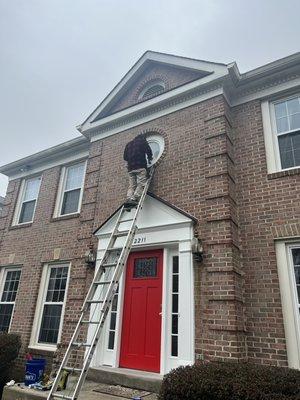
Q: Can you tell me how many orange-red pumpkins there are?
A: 0